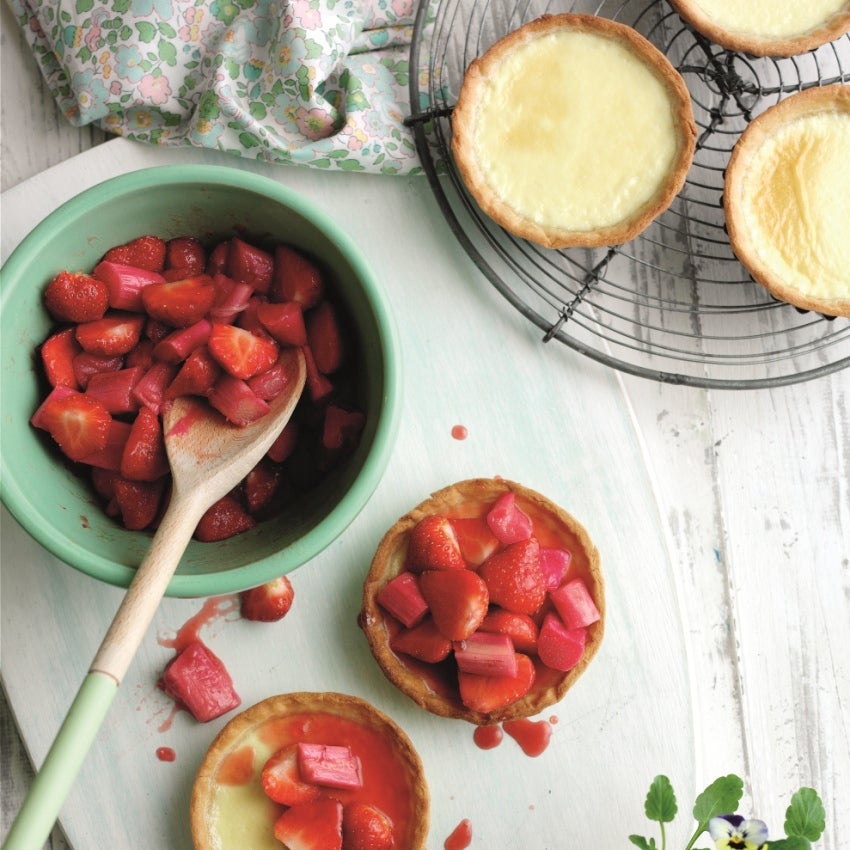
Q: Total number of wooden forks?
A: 0